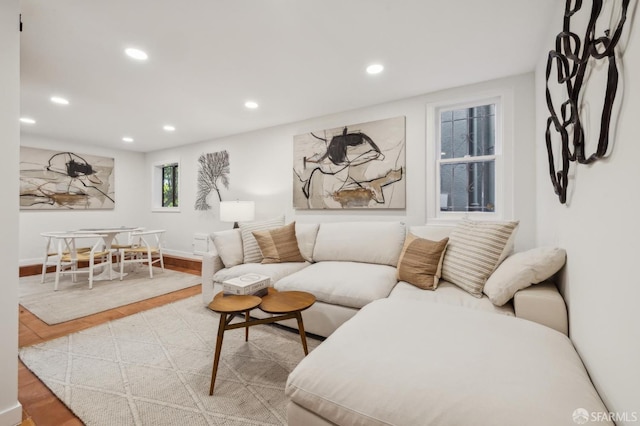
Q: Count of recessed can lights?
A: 7